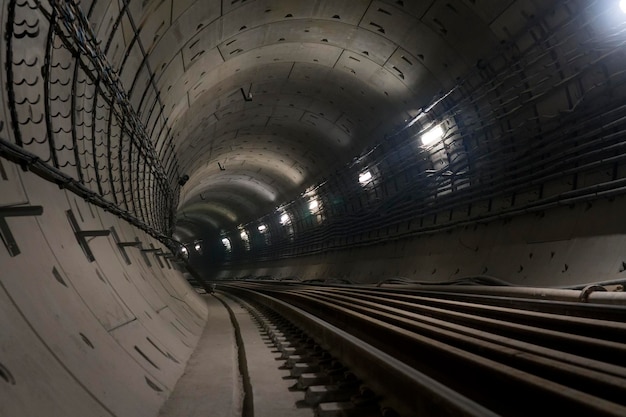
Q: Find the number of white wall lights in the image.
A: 10